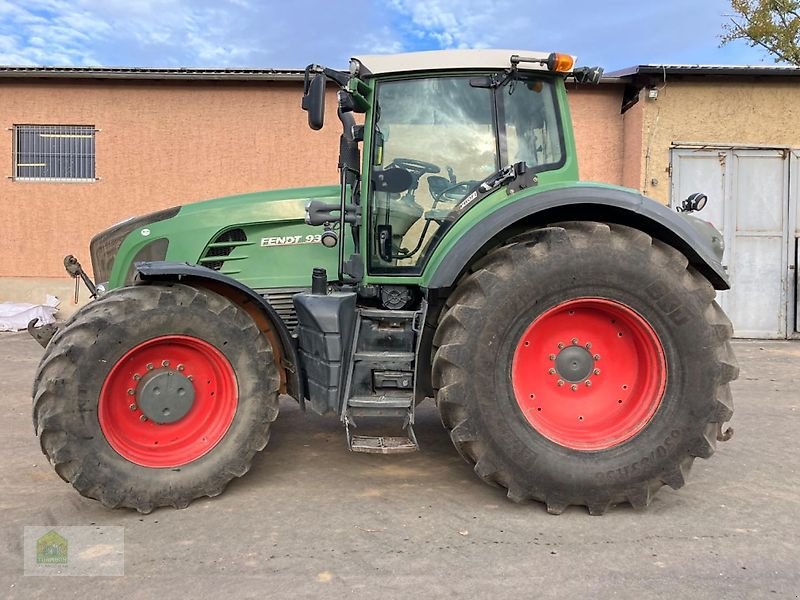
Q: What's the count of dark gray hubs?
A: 2